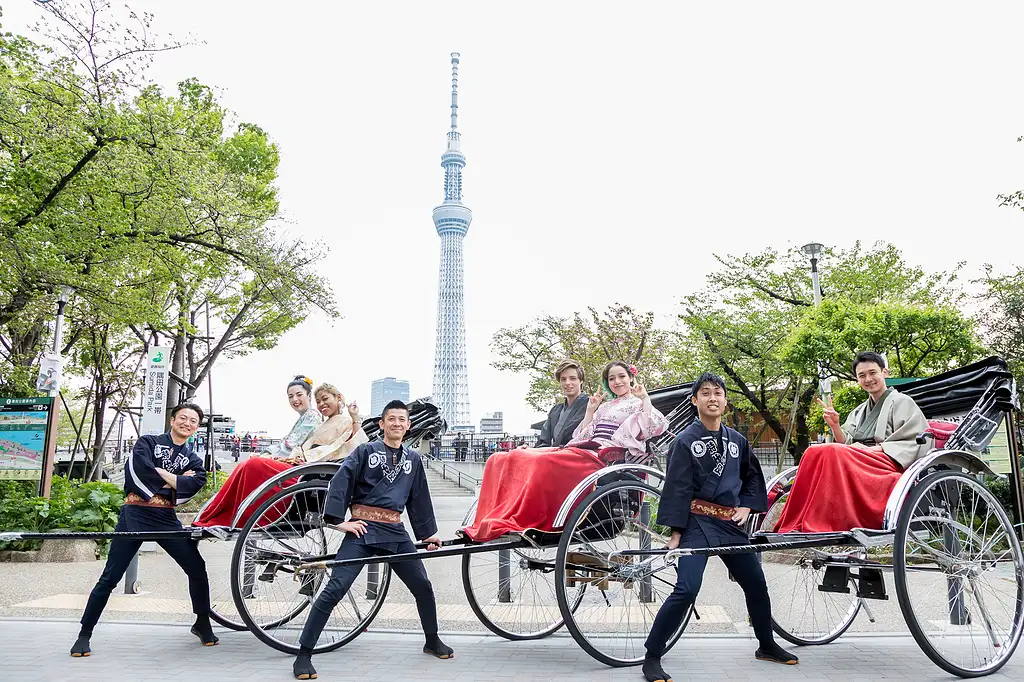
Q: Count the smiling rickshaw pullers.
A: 3